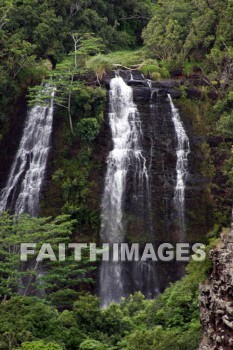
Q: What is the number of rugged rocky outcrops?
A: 1